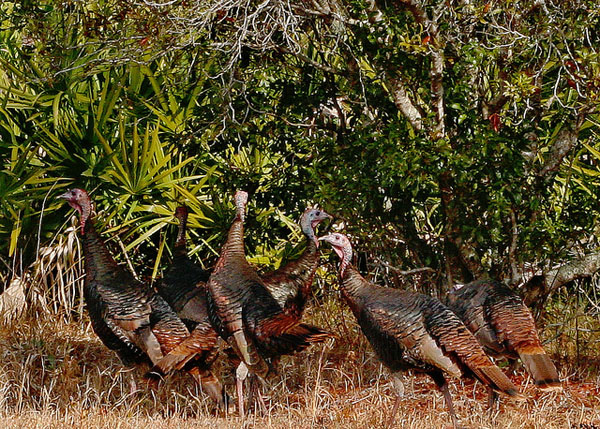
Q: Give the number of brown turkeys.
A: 6